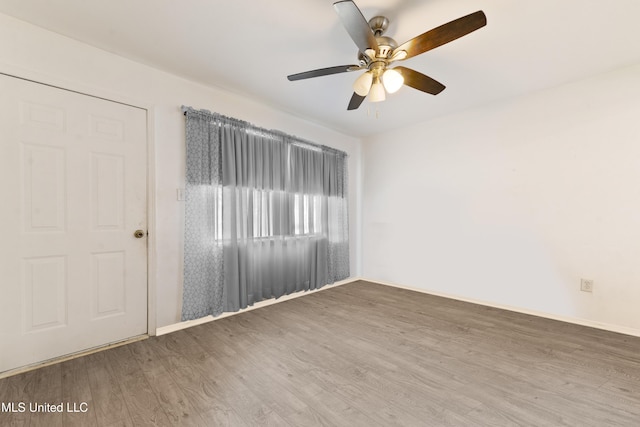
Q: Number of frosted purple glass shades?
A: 0